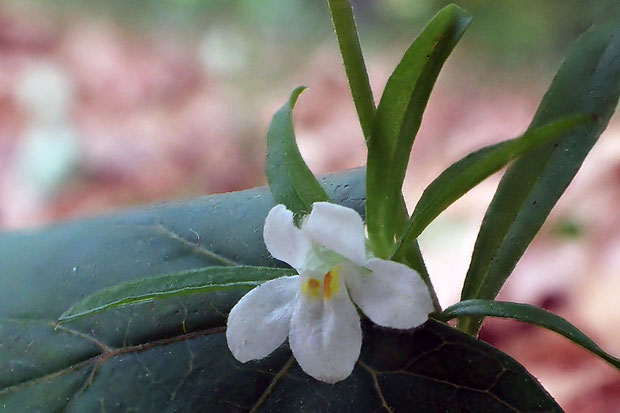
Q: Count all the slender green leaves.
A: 6